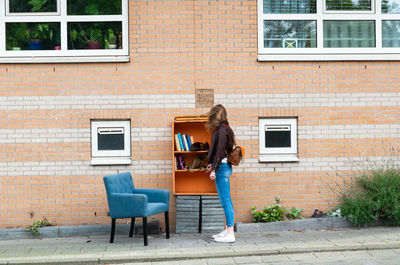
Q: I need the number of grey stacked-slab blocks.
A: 2